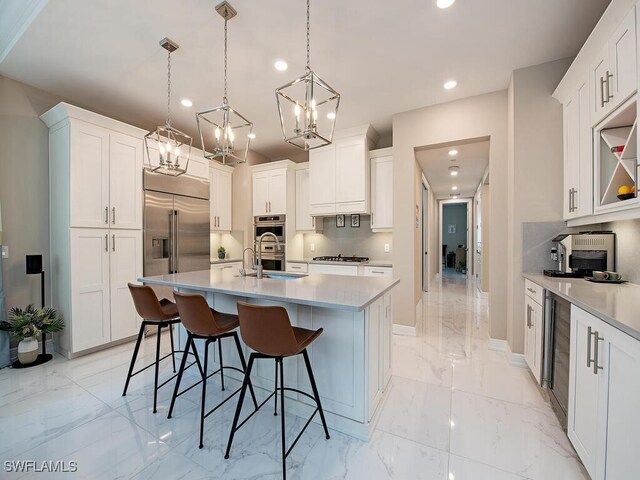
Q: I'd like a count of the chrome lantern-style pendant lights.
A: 3